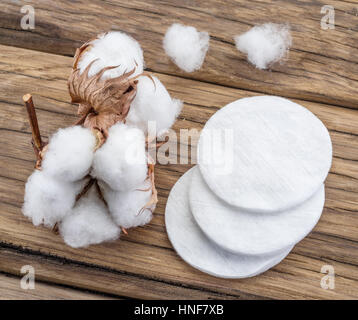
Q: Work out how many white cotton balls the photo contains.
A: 9